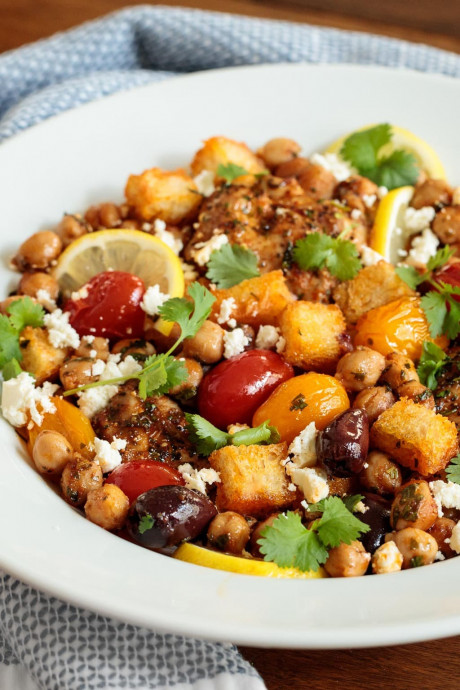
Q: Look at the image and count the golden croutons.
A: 8